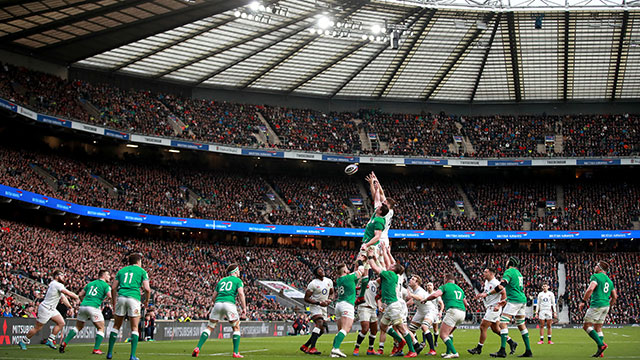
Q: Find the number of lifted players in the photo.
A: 2